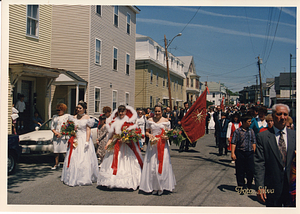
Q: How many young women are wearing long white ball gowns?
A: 3